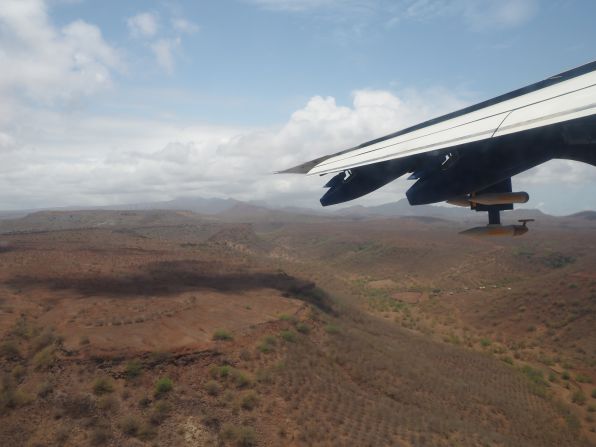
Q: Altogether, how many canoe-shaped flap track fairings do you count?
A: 2